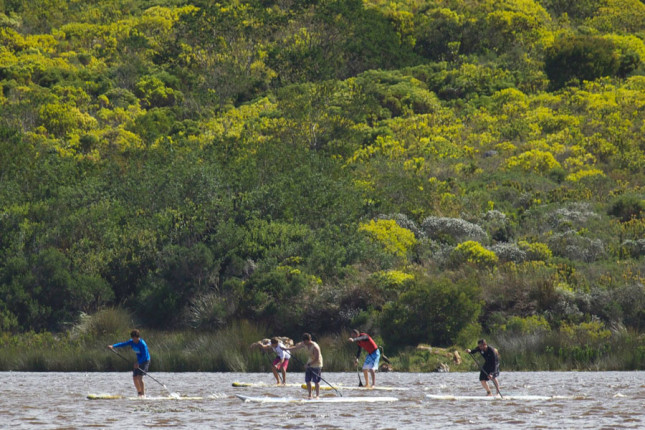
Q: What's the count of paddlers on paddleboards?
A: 5